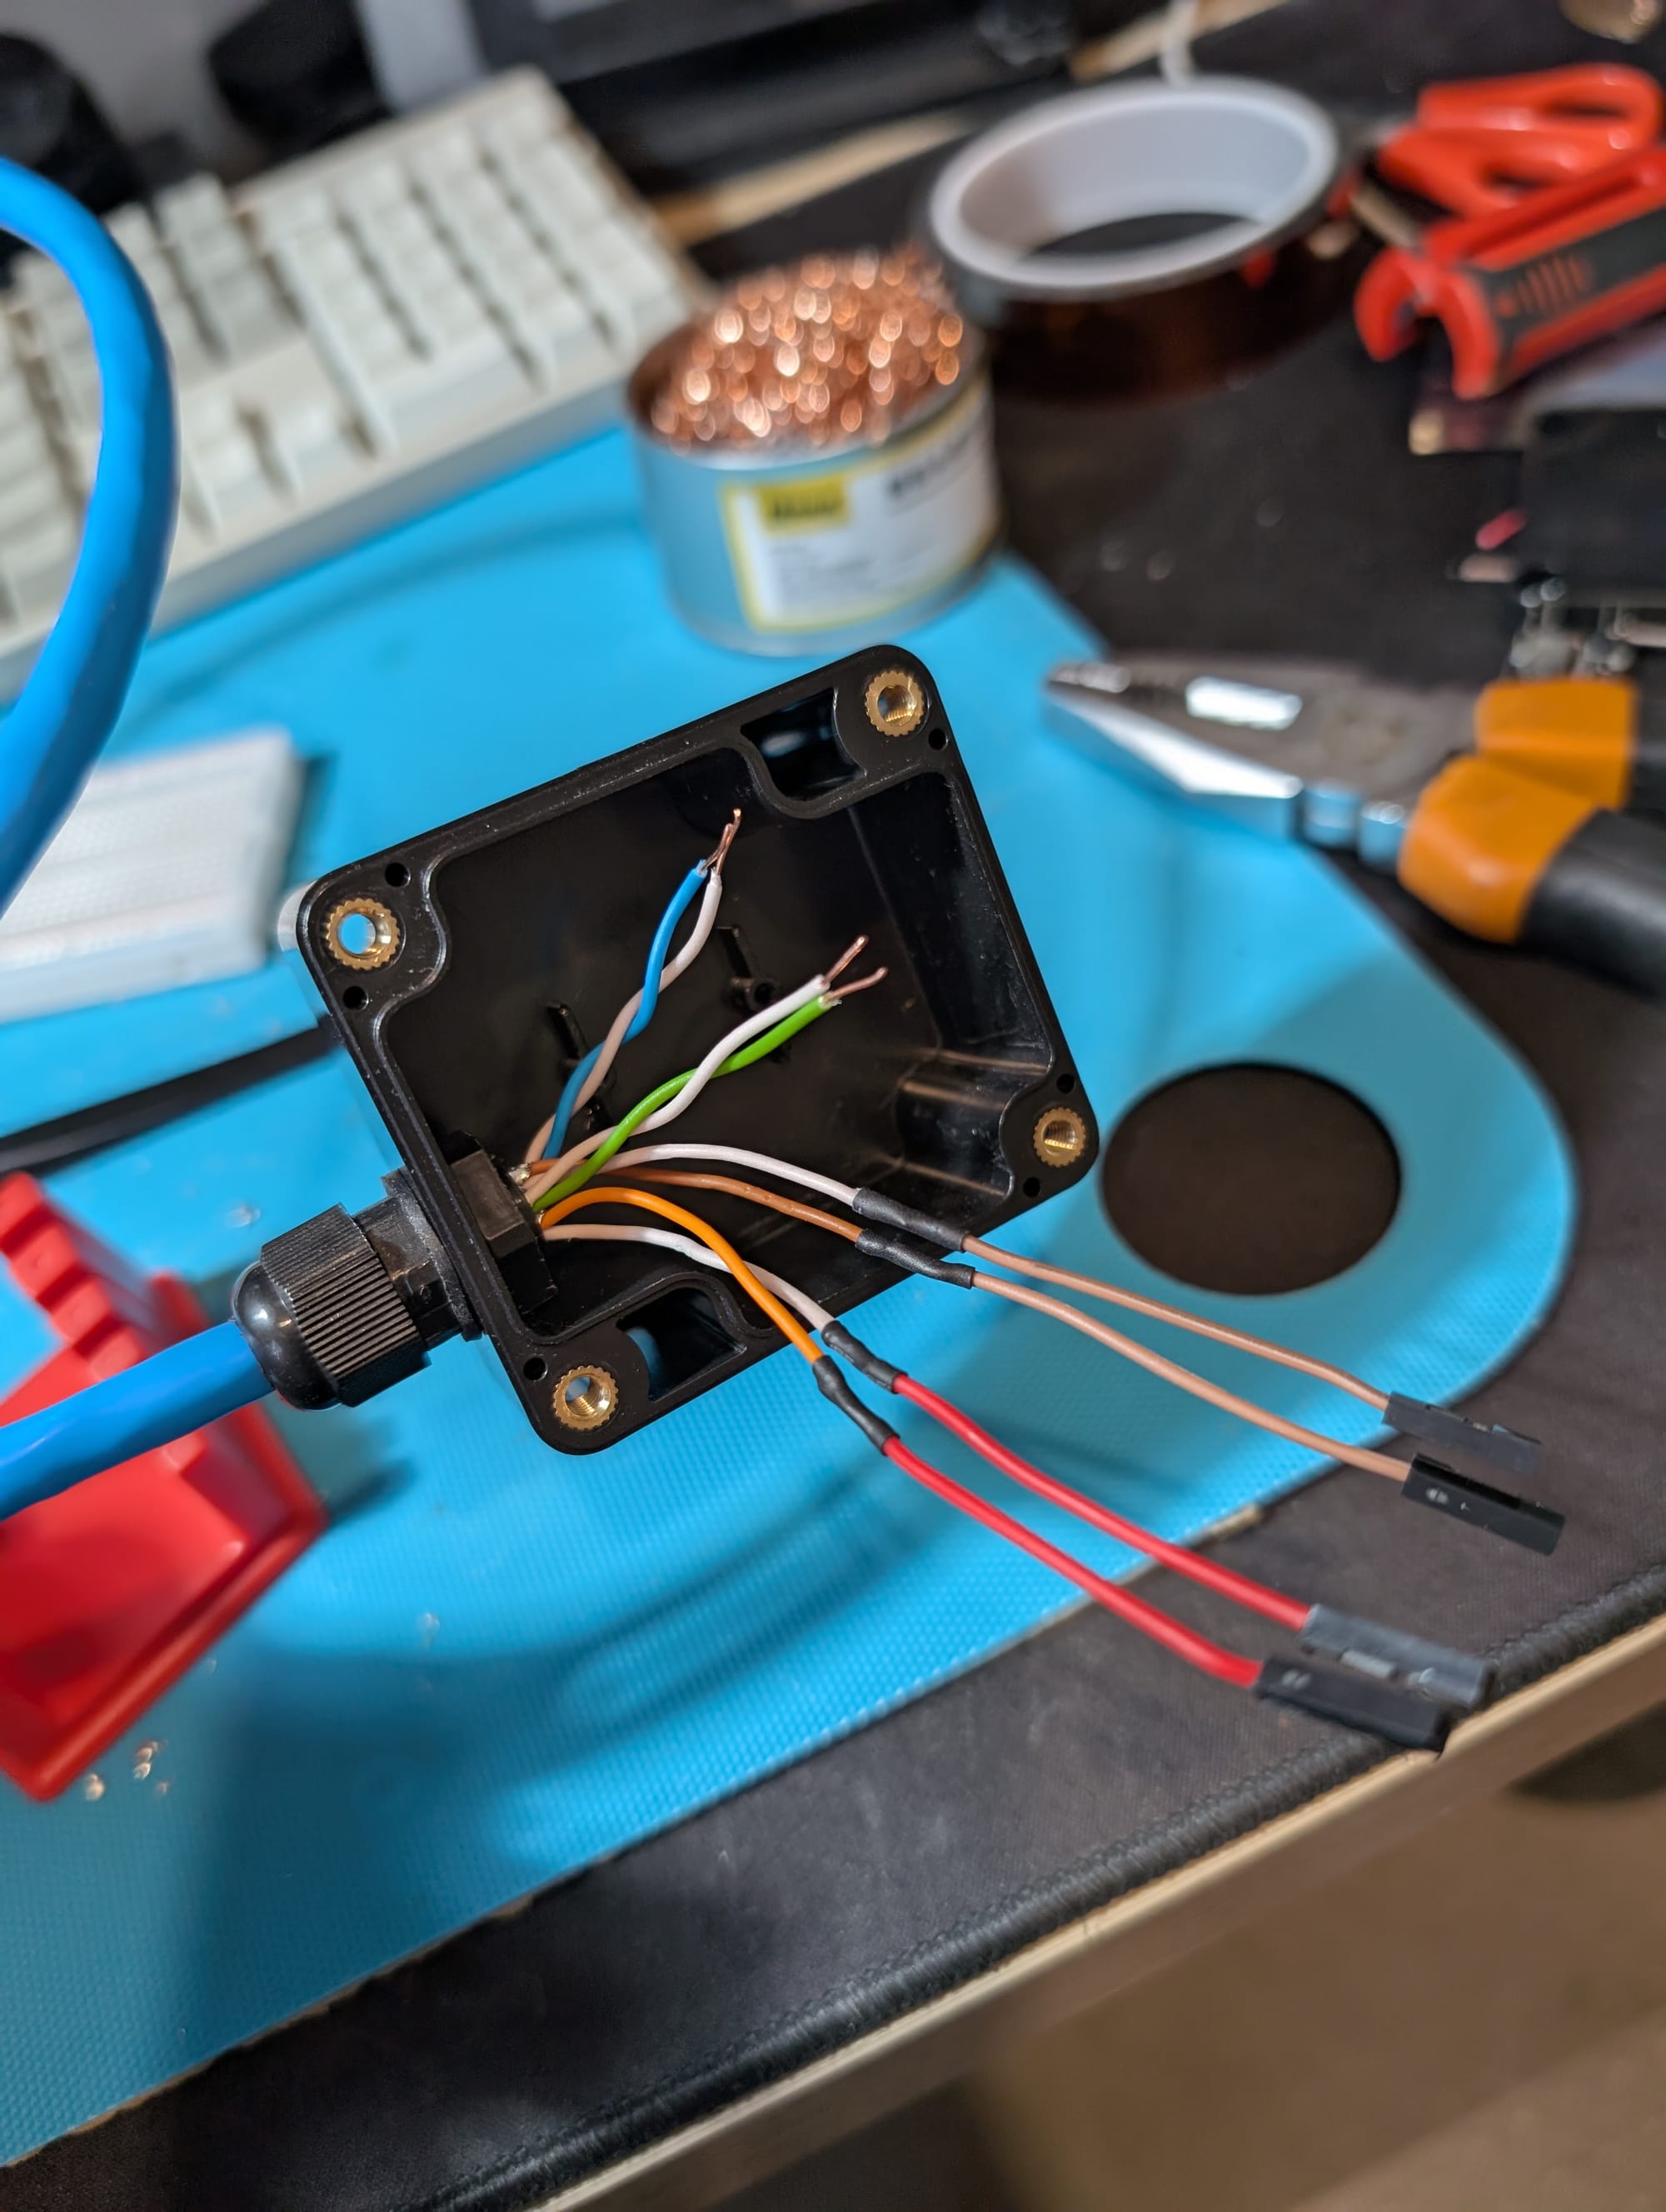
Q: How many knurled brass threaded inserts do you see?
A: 4